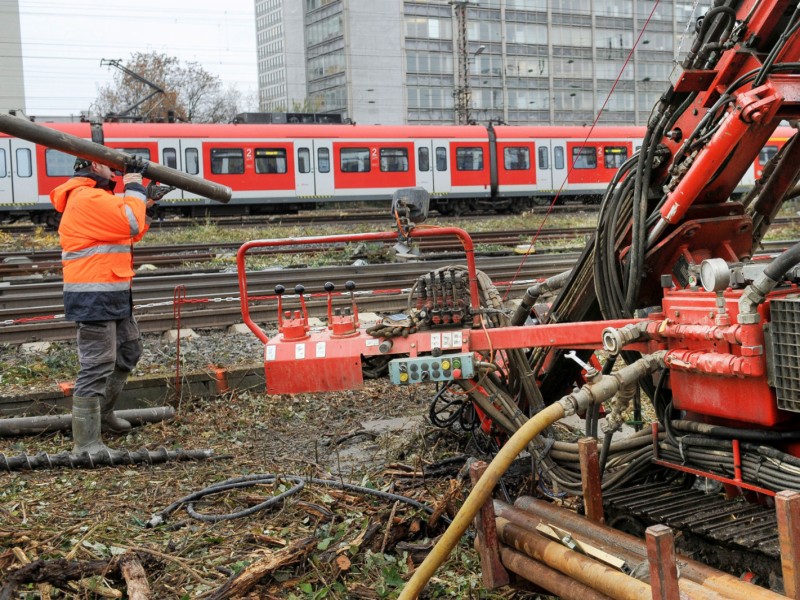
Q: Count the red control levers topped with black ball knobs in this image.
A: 4